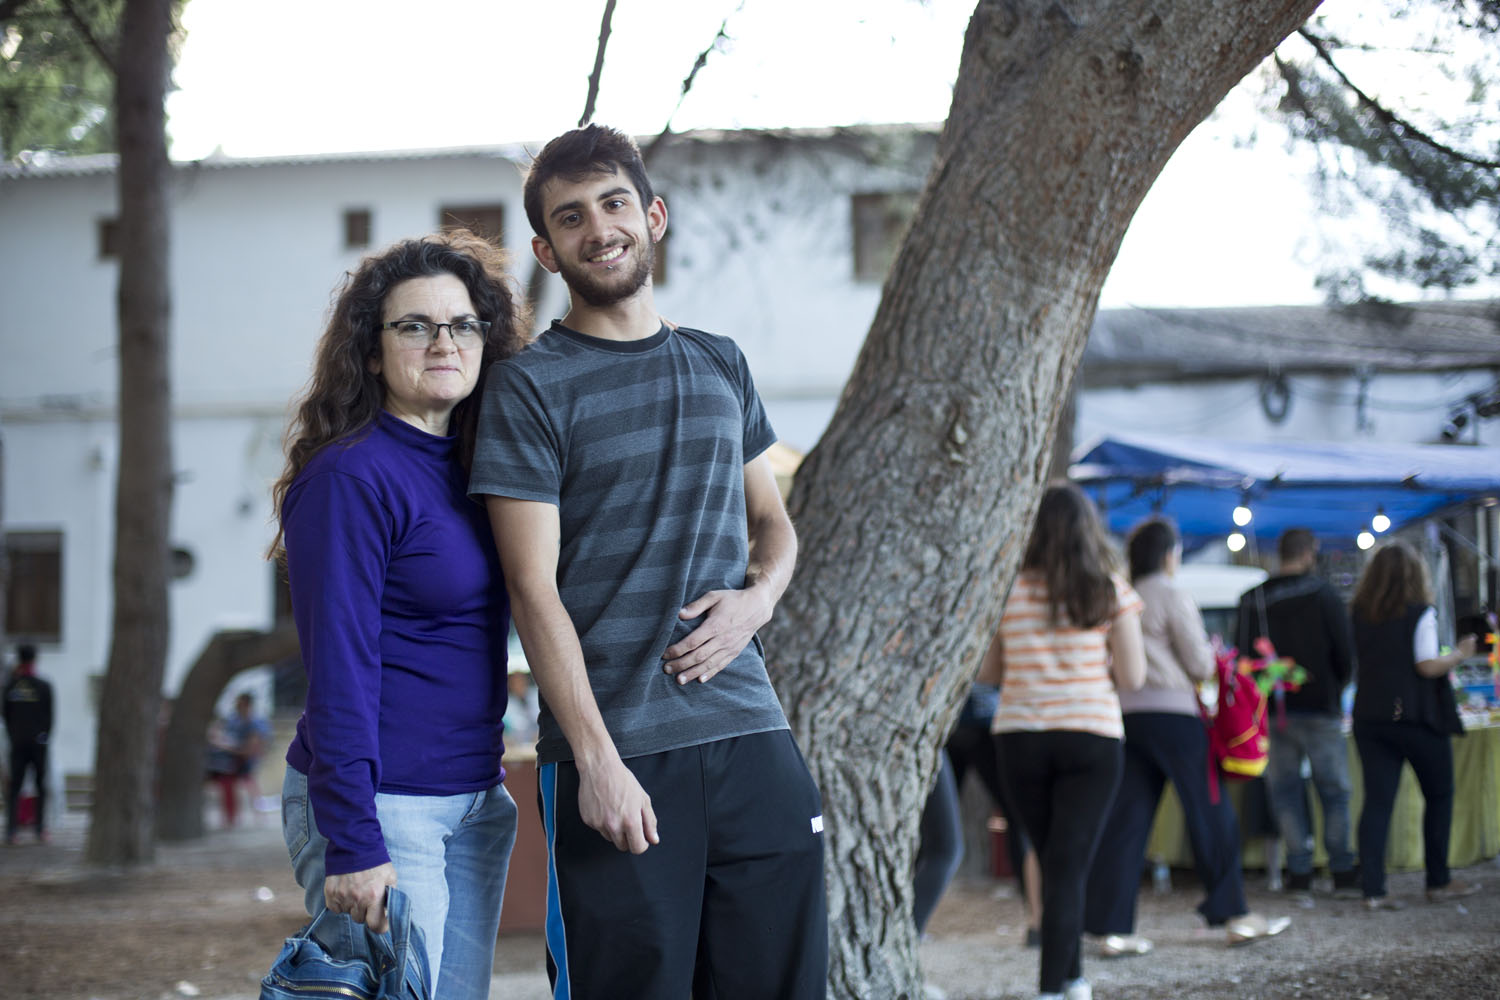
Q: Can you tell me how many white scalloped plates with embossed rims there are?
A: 0